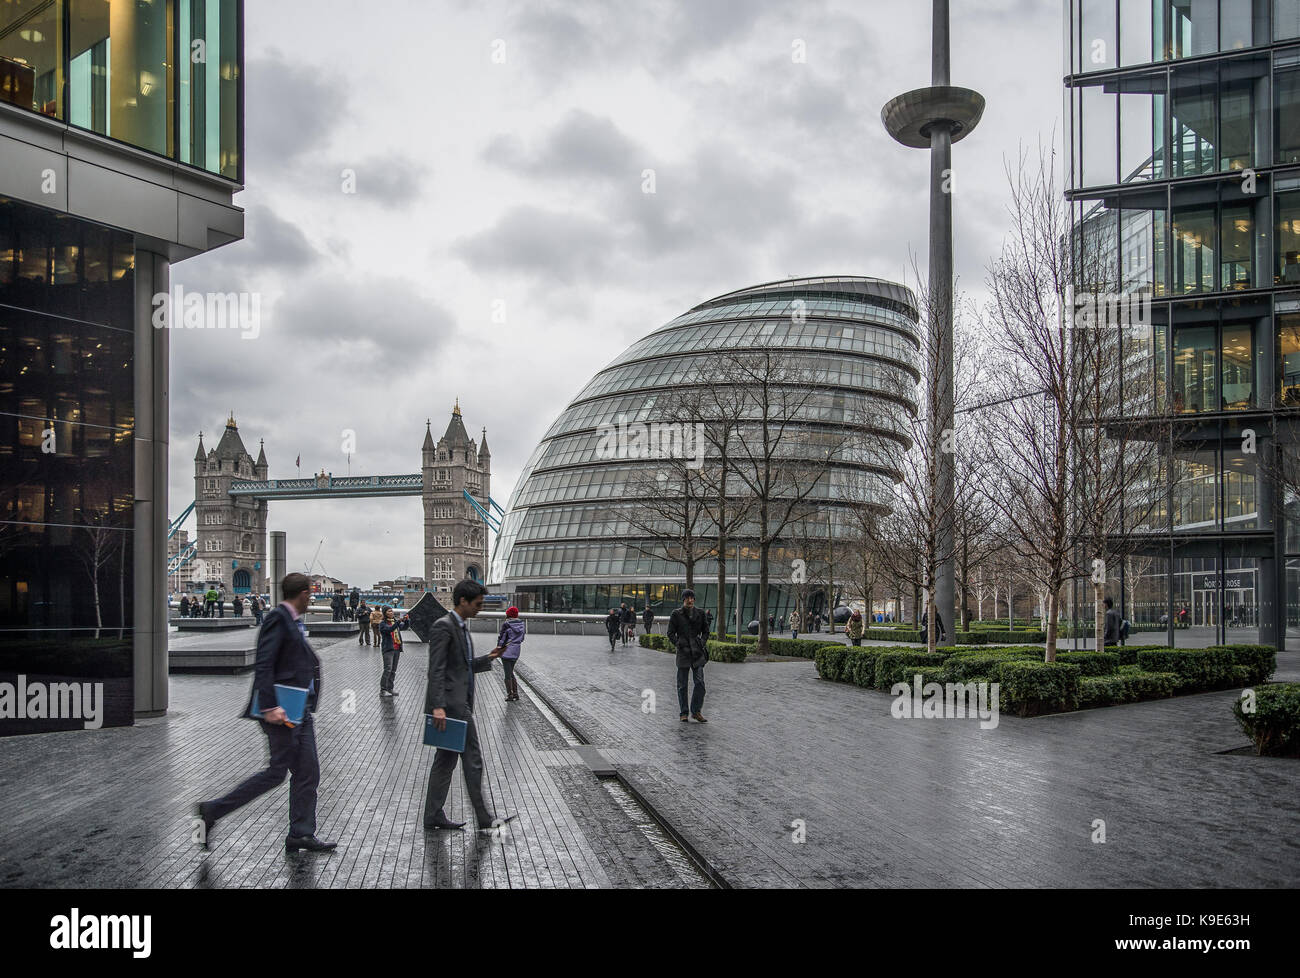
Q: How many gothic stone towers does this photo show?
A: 2